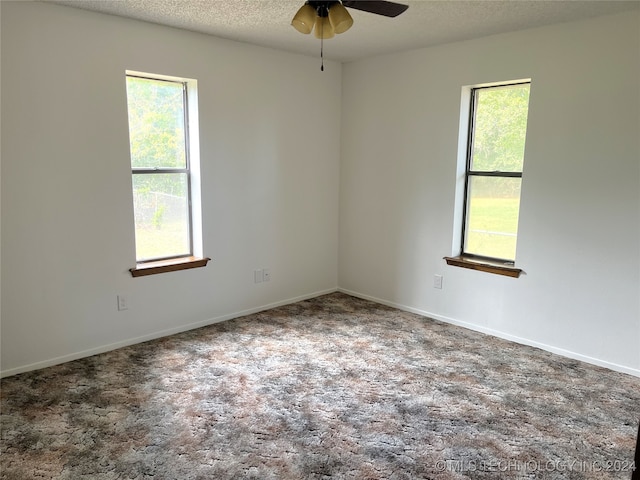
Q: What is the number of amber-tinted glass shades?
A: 3